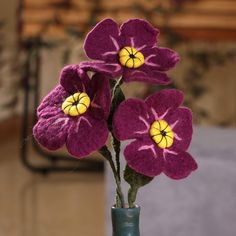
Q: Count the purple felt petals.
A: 15